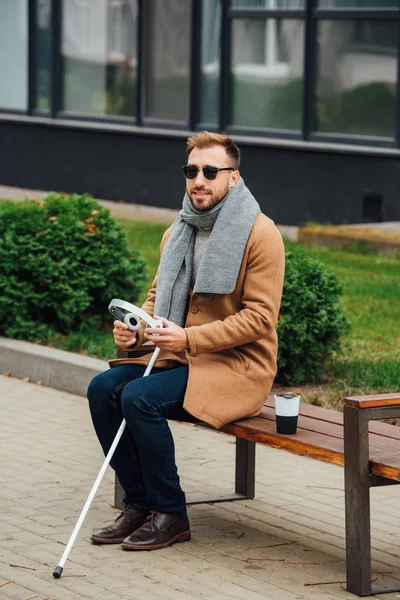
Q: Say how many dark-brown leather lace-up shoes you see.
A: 2